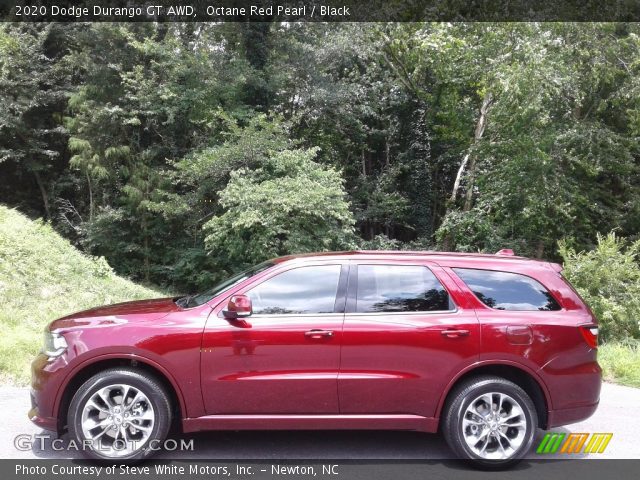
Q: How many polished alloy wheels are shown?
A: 2